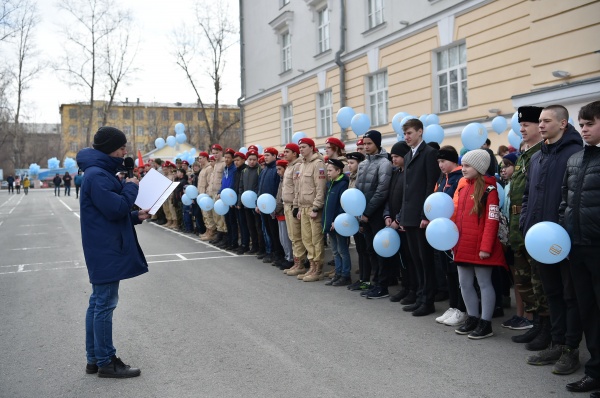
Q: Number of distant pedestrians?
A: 6